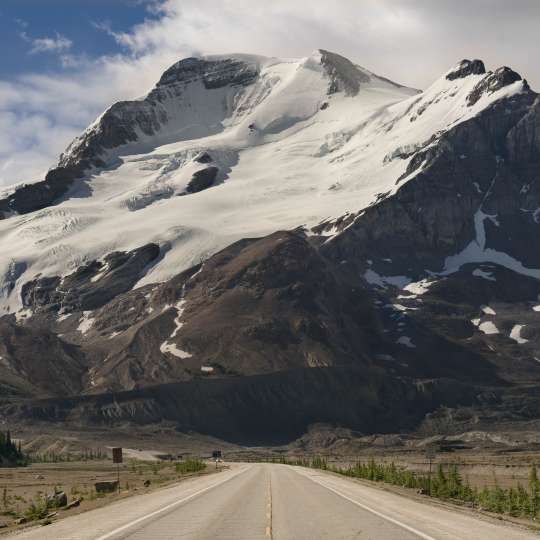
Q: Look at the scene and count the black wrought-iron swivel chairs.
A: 0